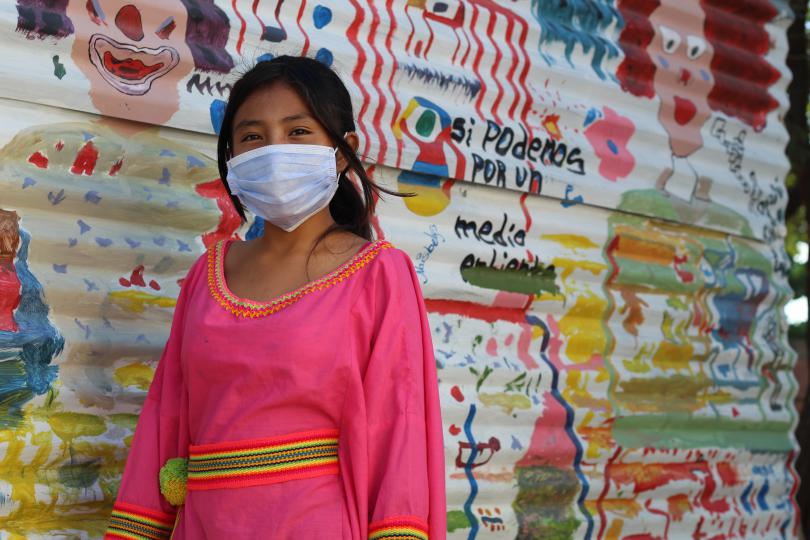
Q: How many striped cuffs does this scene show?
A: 2